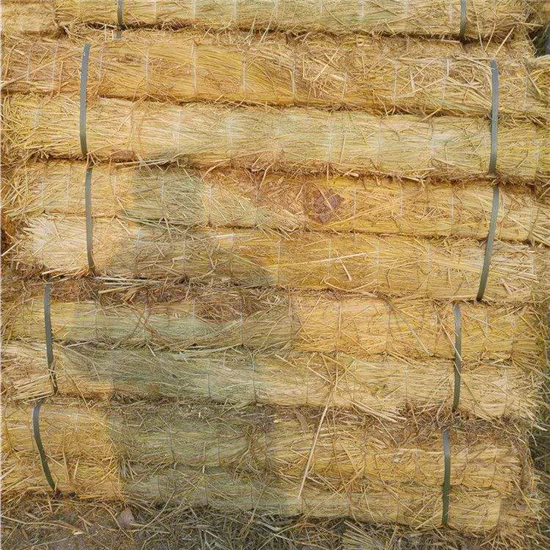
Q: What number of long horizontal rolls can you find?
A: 9